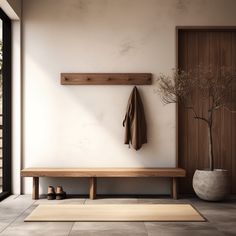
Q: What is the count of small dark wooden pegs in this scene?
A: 5